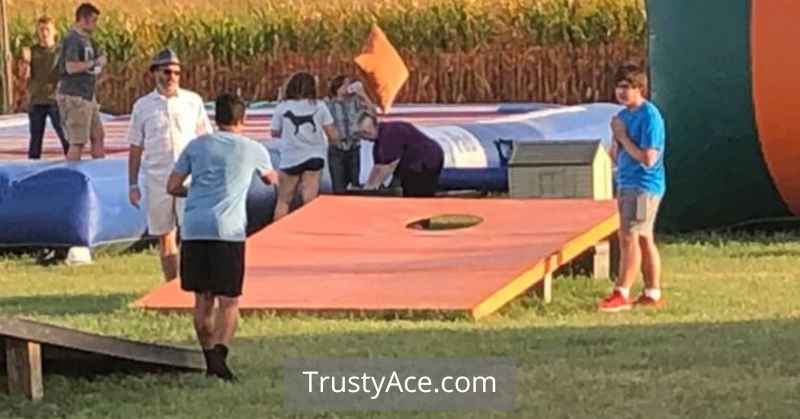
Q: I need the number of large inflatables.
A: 2